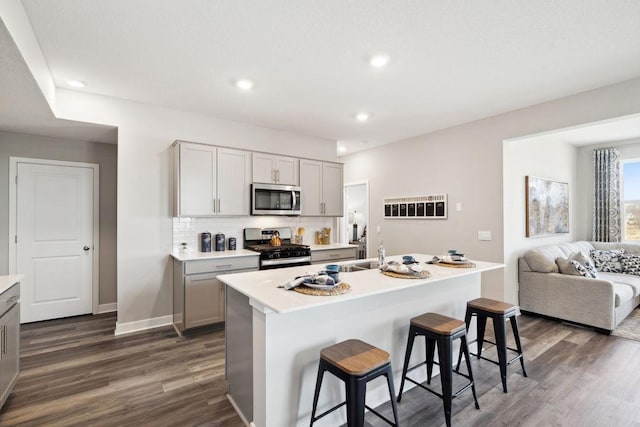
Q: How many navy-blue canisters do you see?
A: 3